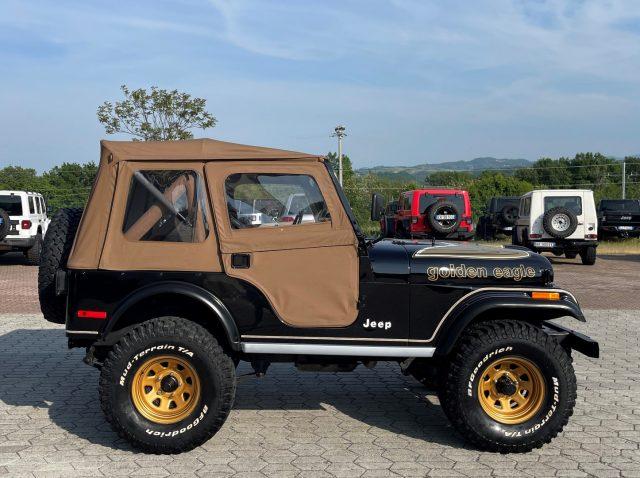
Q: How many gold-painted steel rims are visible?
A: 2